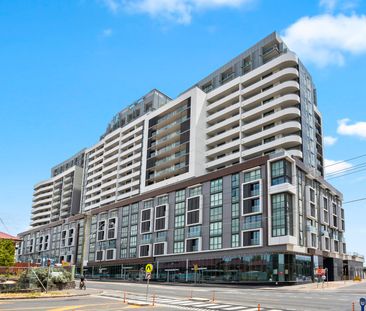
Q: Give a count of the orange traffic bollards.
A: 6